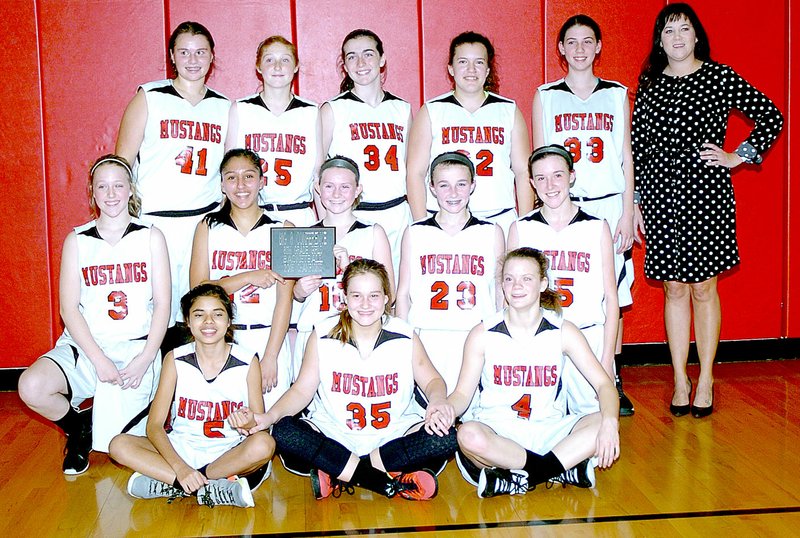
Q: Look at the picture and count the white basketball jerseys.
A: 13